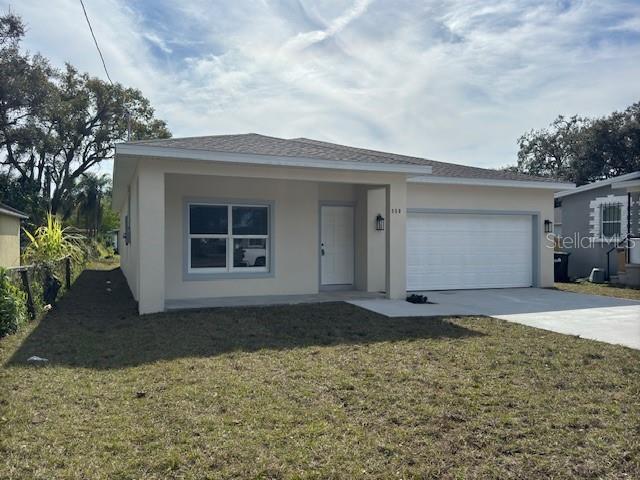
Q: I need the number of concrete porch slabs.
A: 1